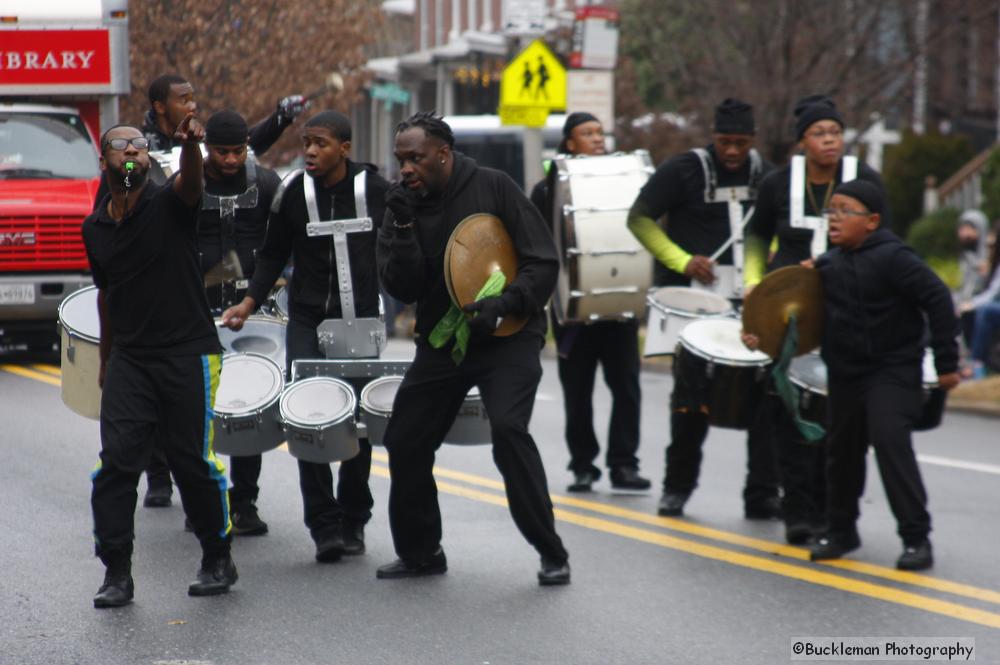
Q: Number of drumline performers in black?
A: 9